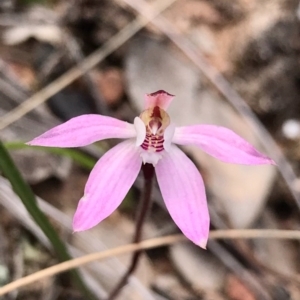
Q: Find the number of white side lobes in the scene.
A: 2